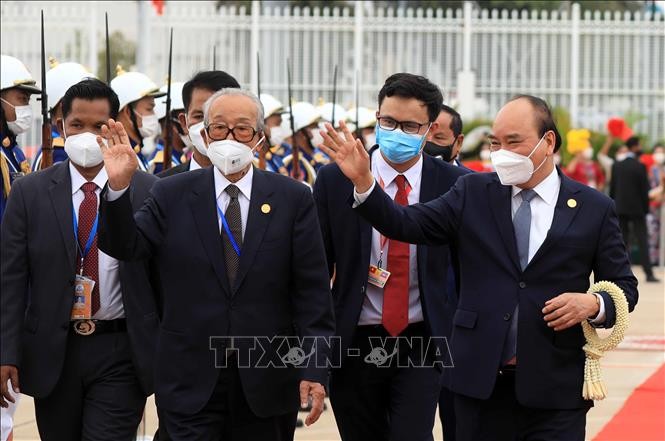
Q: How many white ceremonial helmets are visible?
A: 8